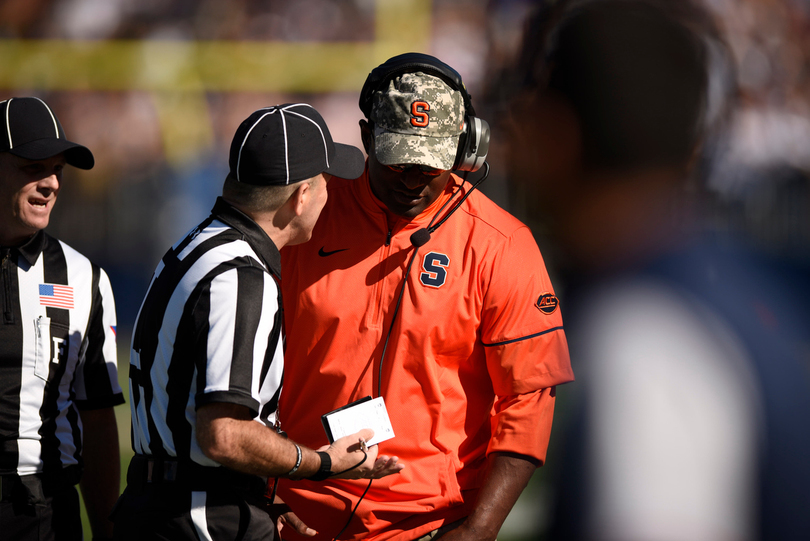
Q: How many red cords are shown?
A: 0